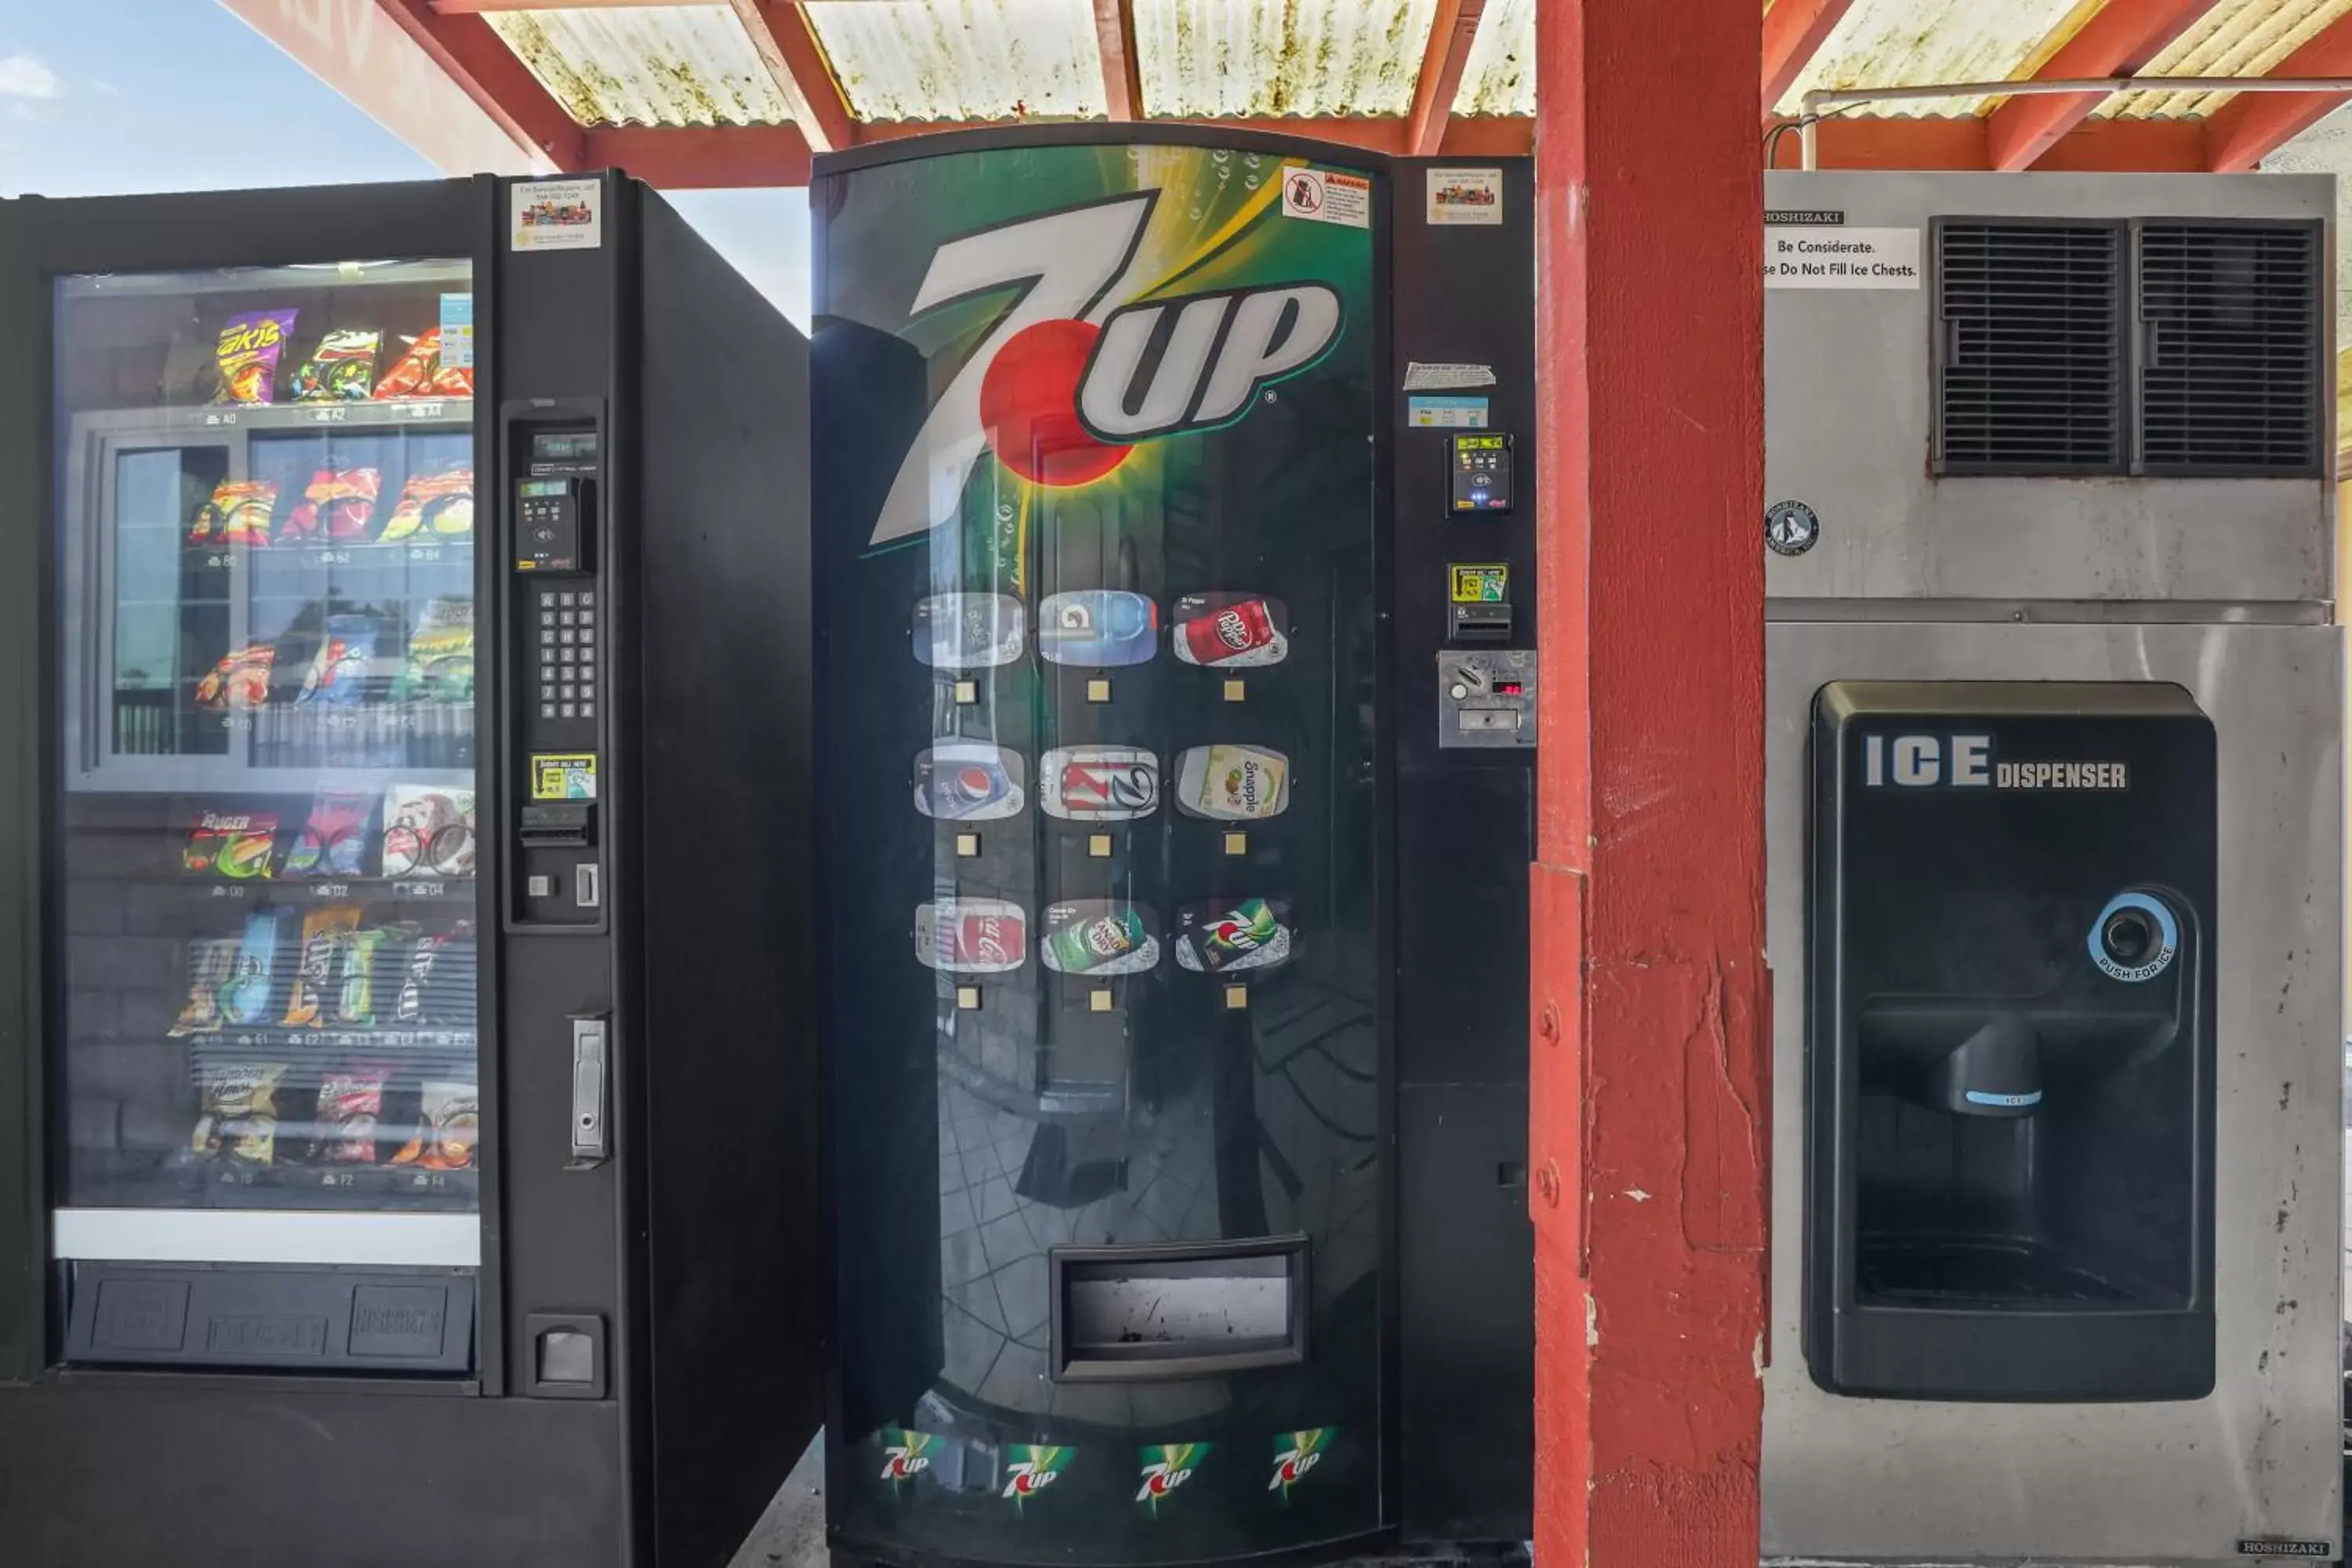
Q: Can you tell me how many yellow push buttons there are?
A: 9